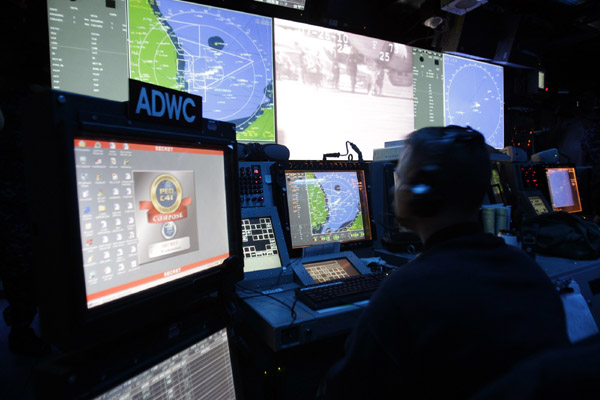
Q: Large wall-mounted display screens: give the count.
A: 3